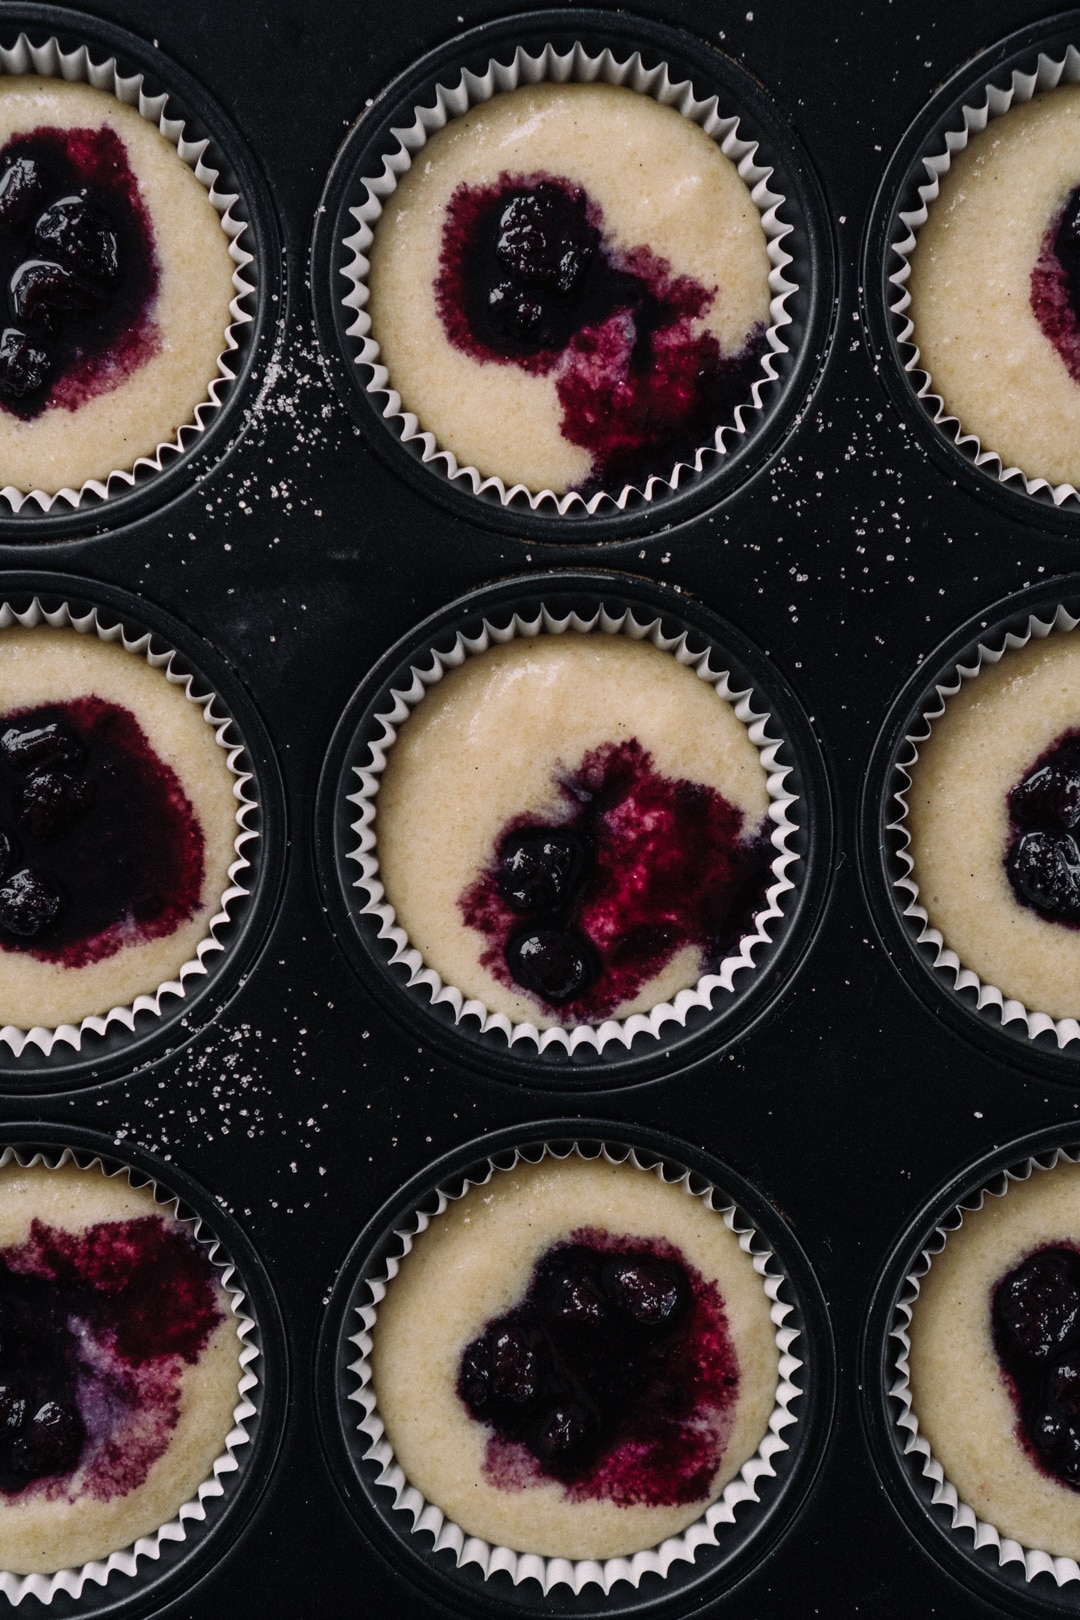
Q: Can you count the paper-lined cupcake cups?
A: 9